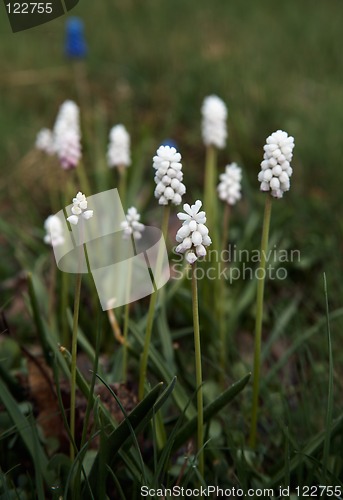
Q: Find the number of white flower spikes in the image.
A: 11